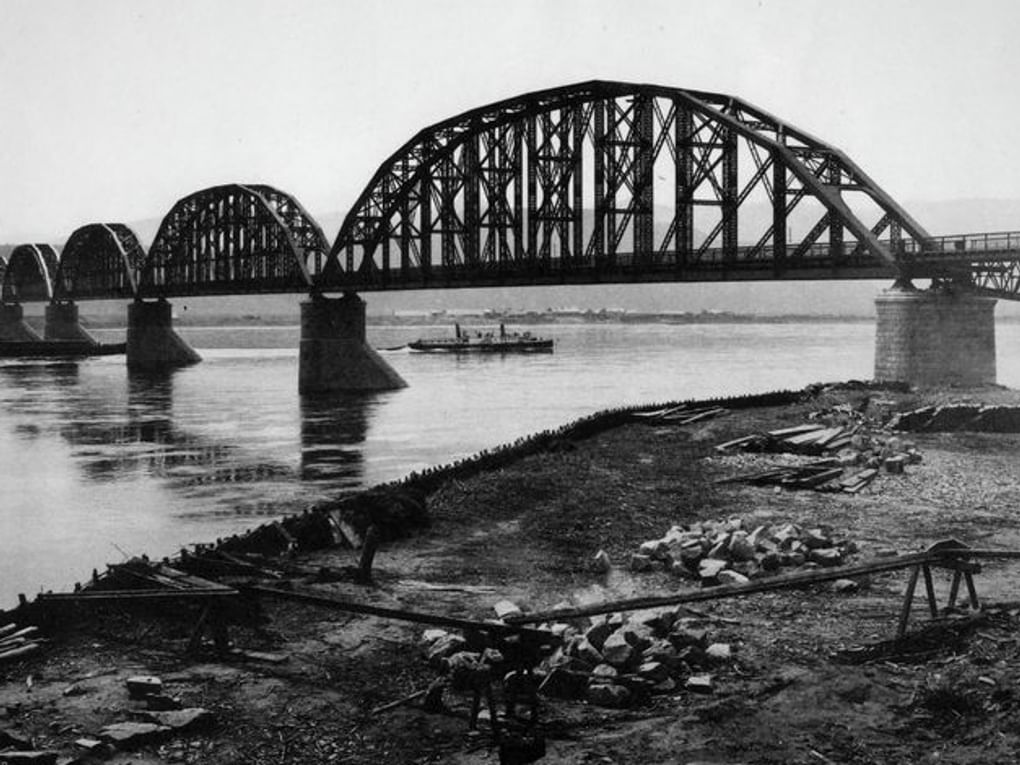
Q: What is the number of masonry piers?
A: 5